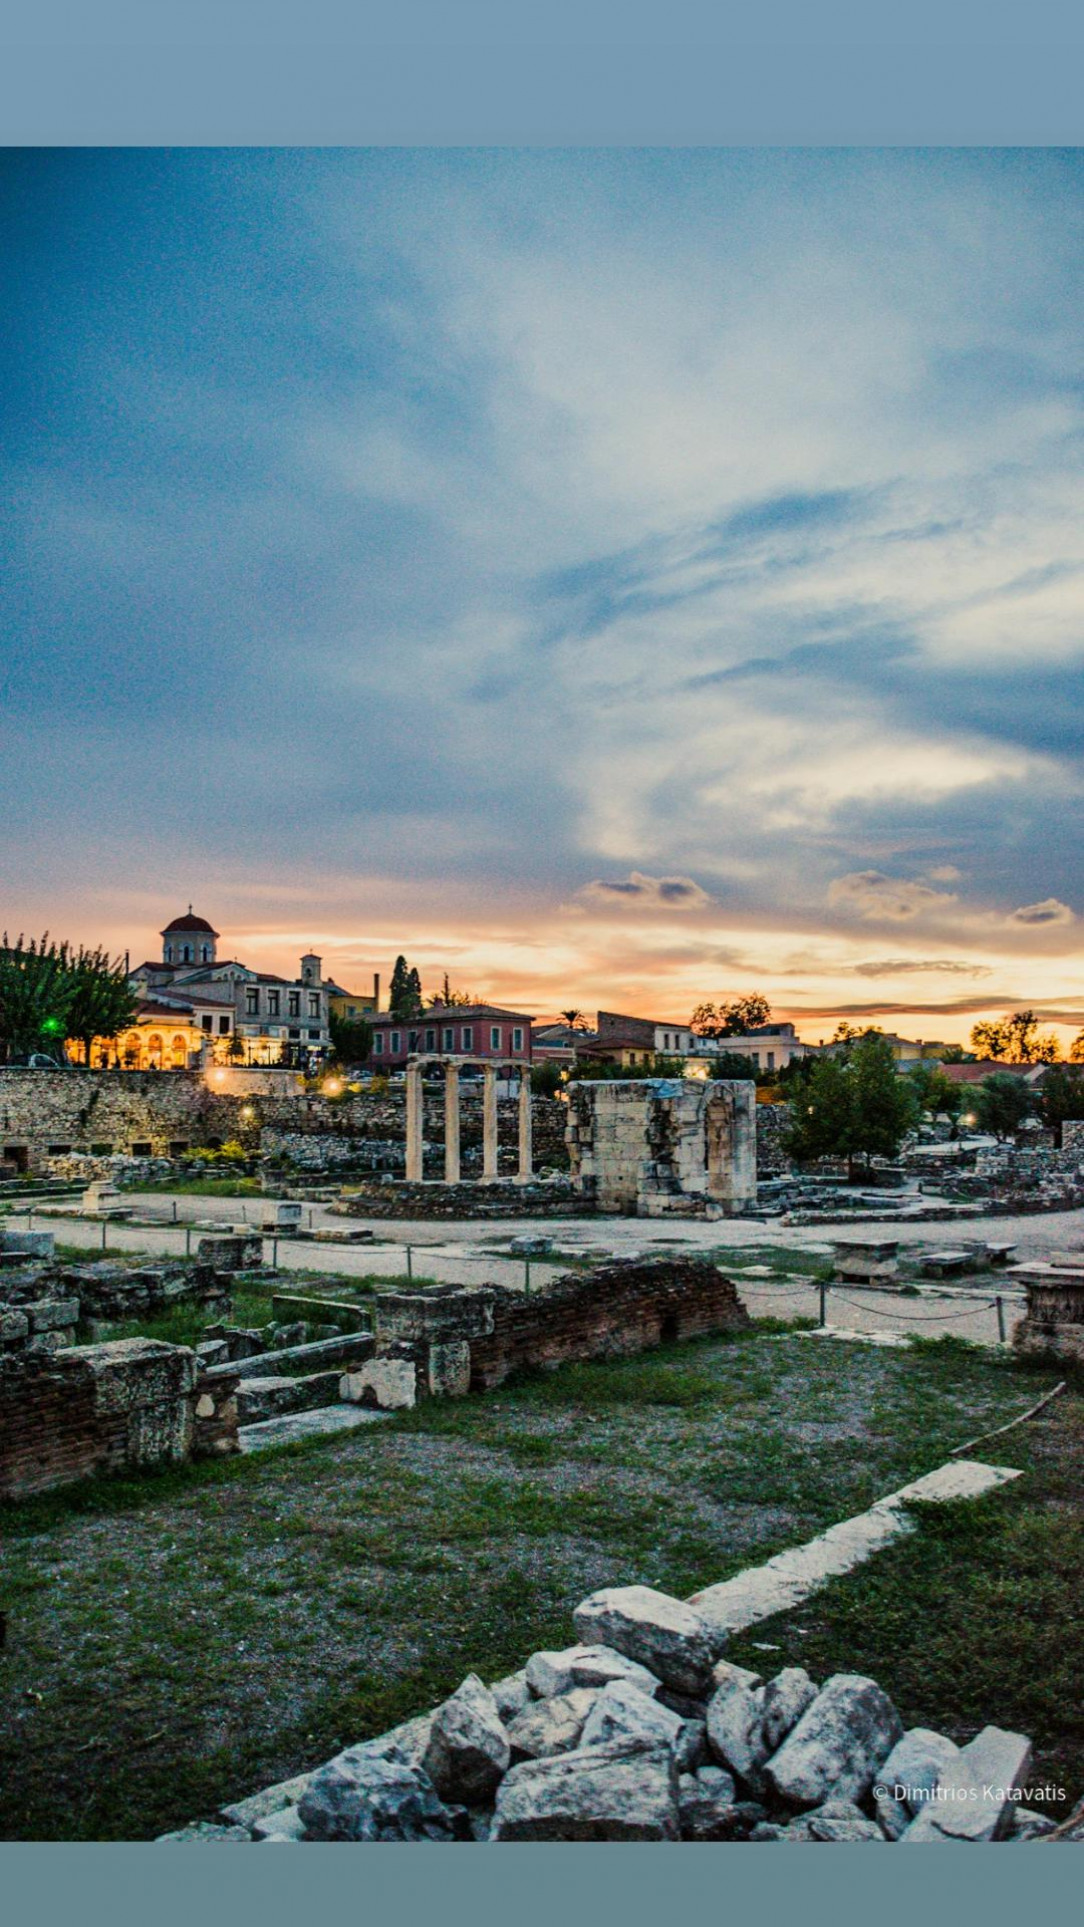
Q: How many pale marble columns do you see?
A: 4